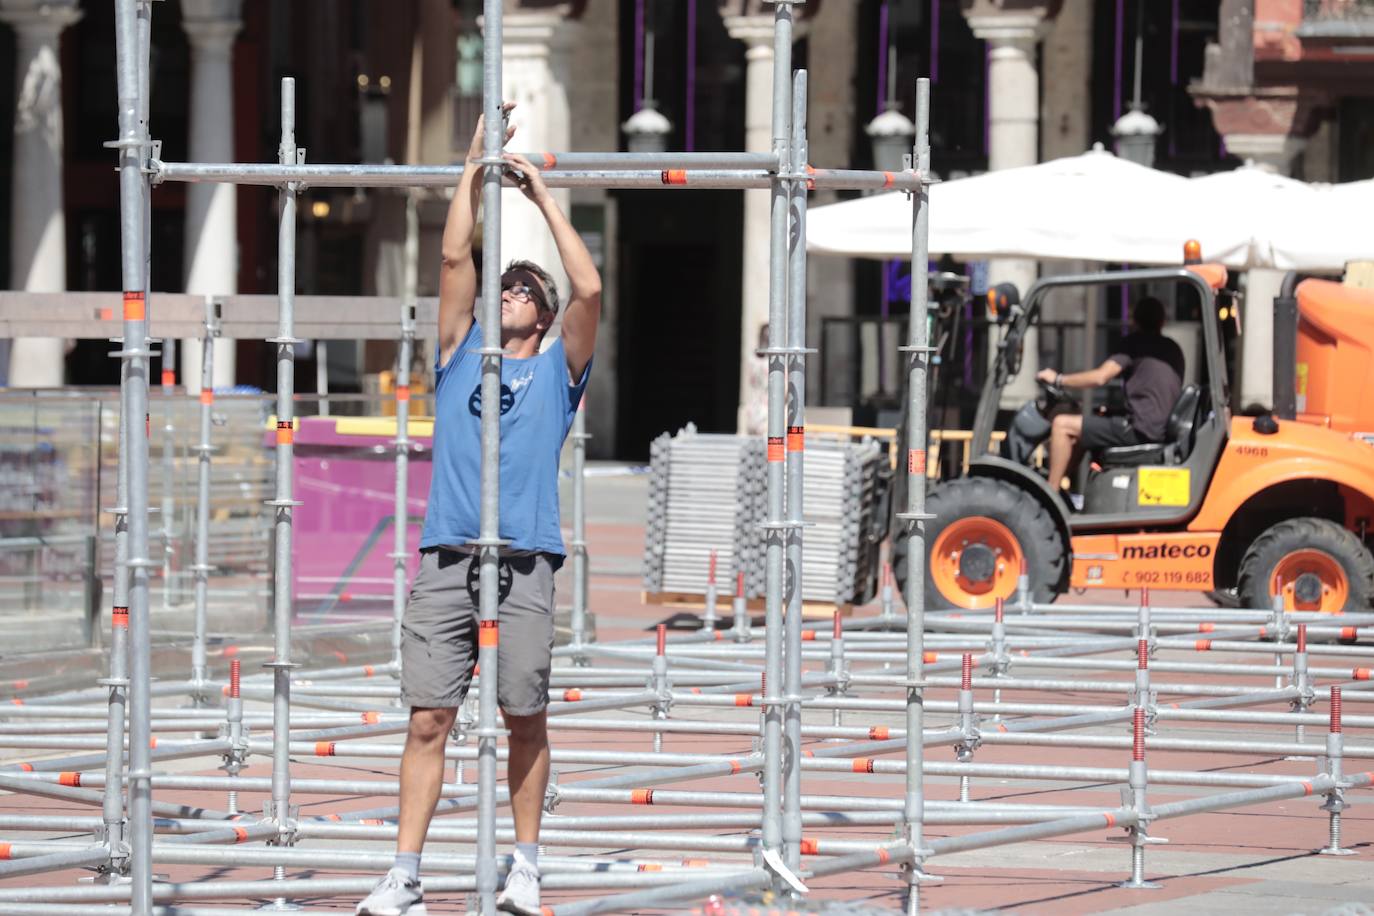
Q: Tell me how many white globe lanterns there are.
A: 3